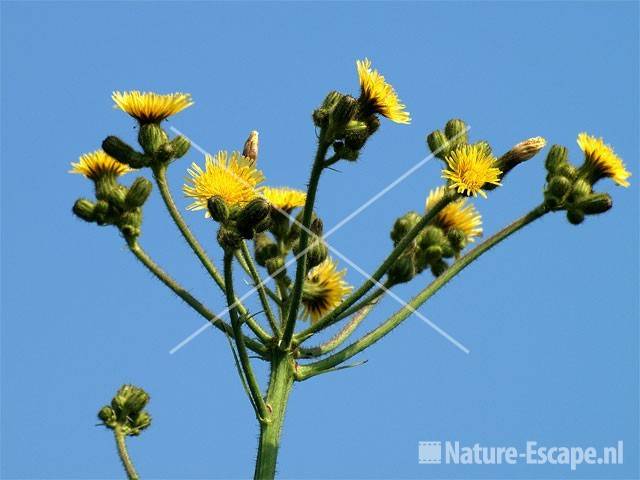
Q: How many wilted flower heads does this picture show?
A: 2